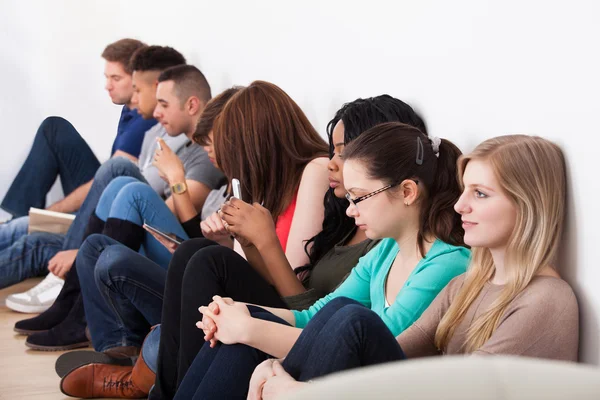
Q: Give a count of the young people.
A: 8